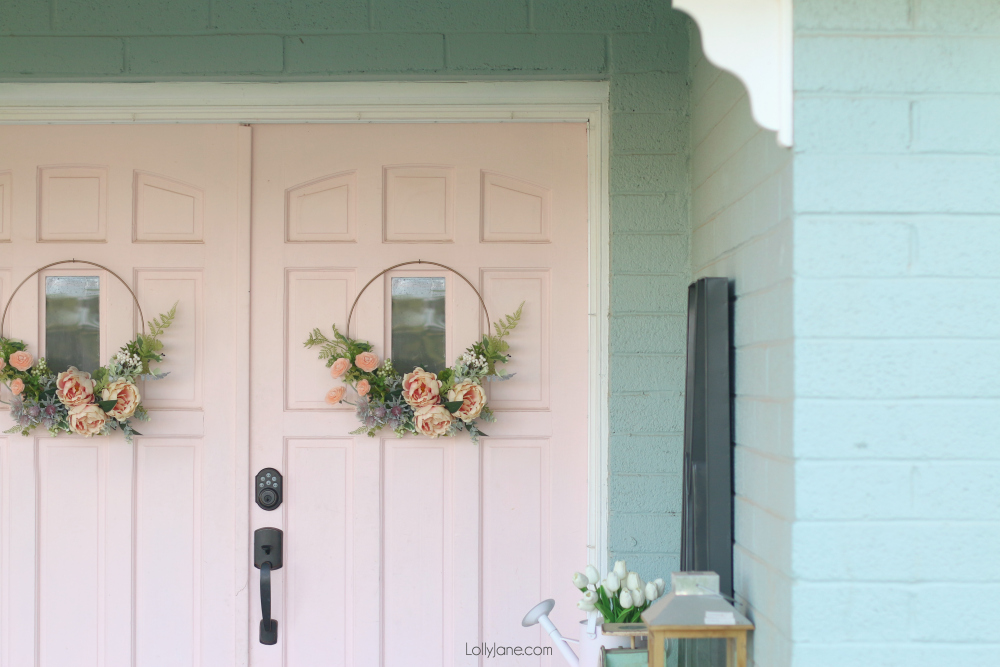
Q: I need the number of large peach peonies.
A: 6